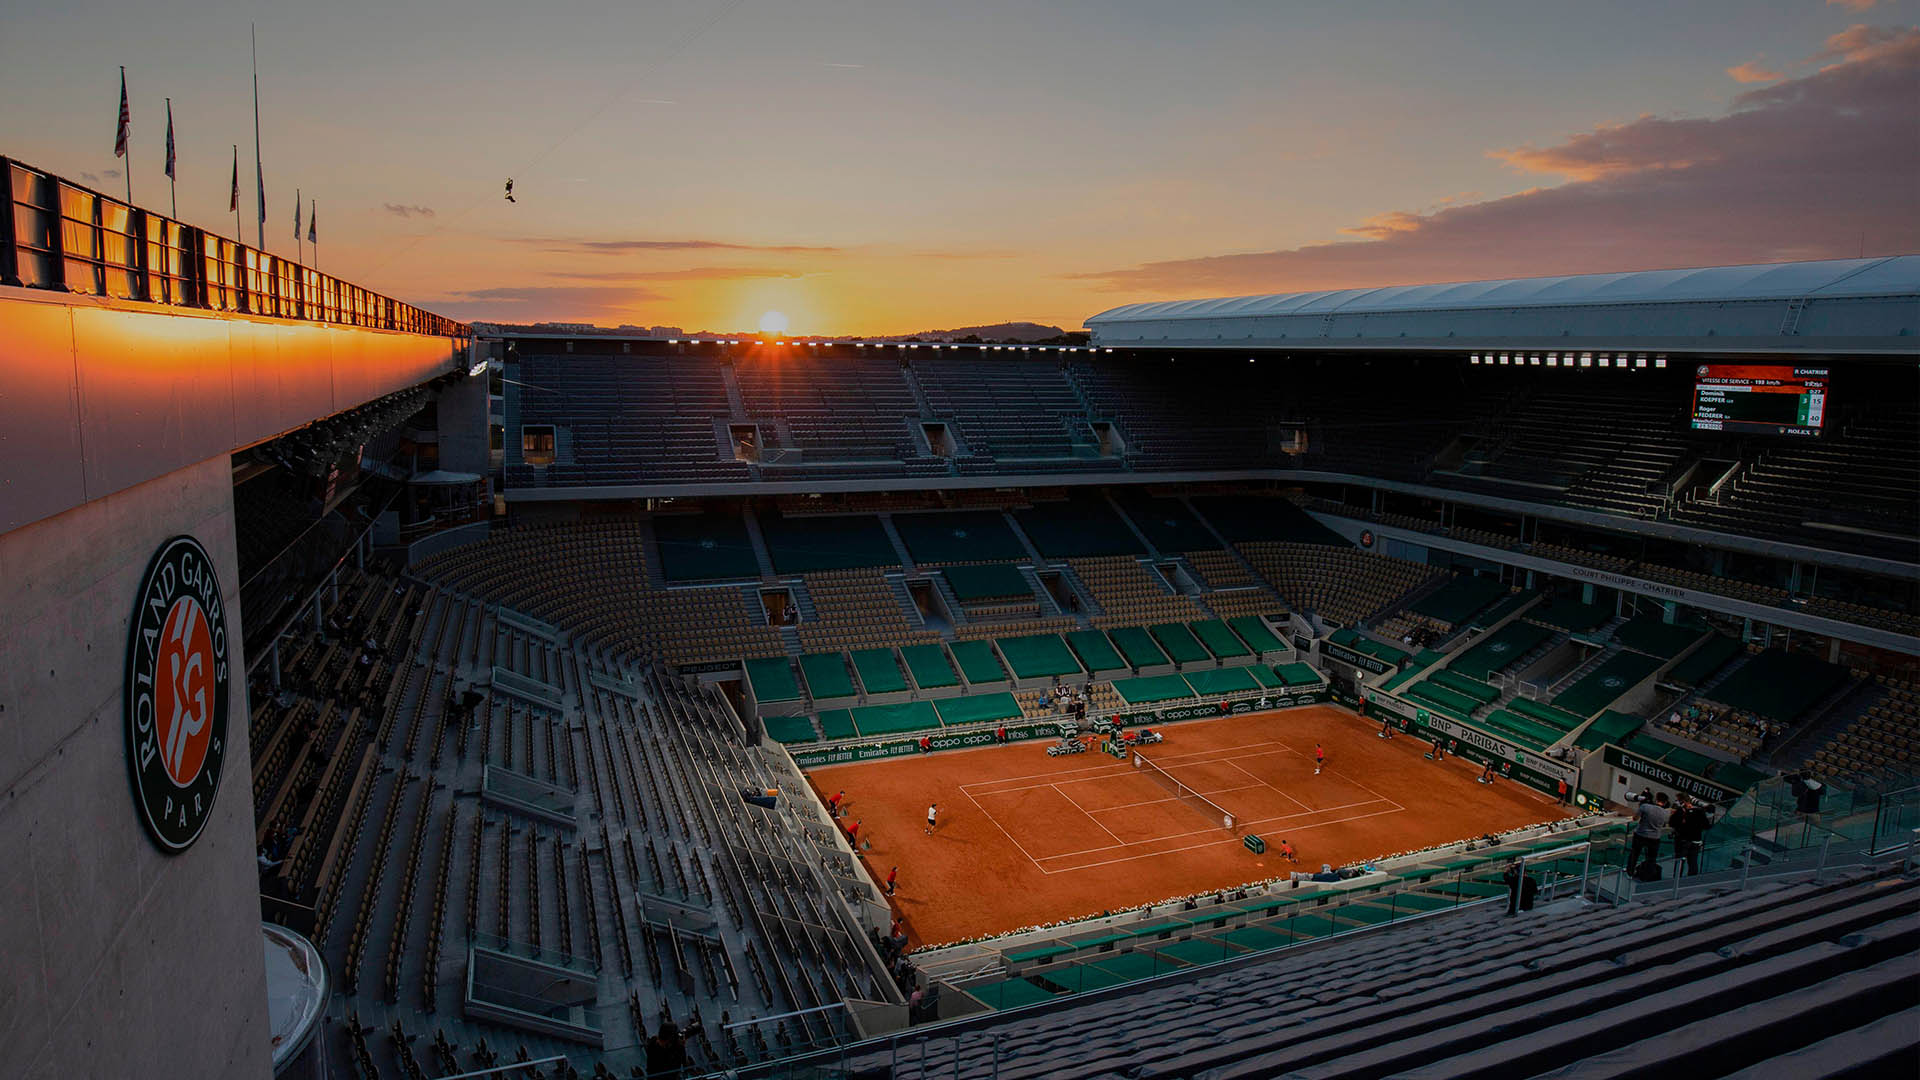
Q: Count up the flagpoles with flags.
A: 6